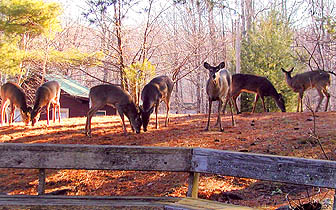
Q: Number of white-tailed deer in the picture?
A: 7